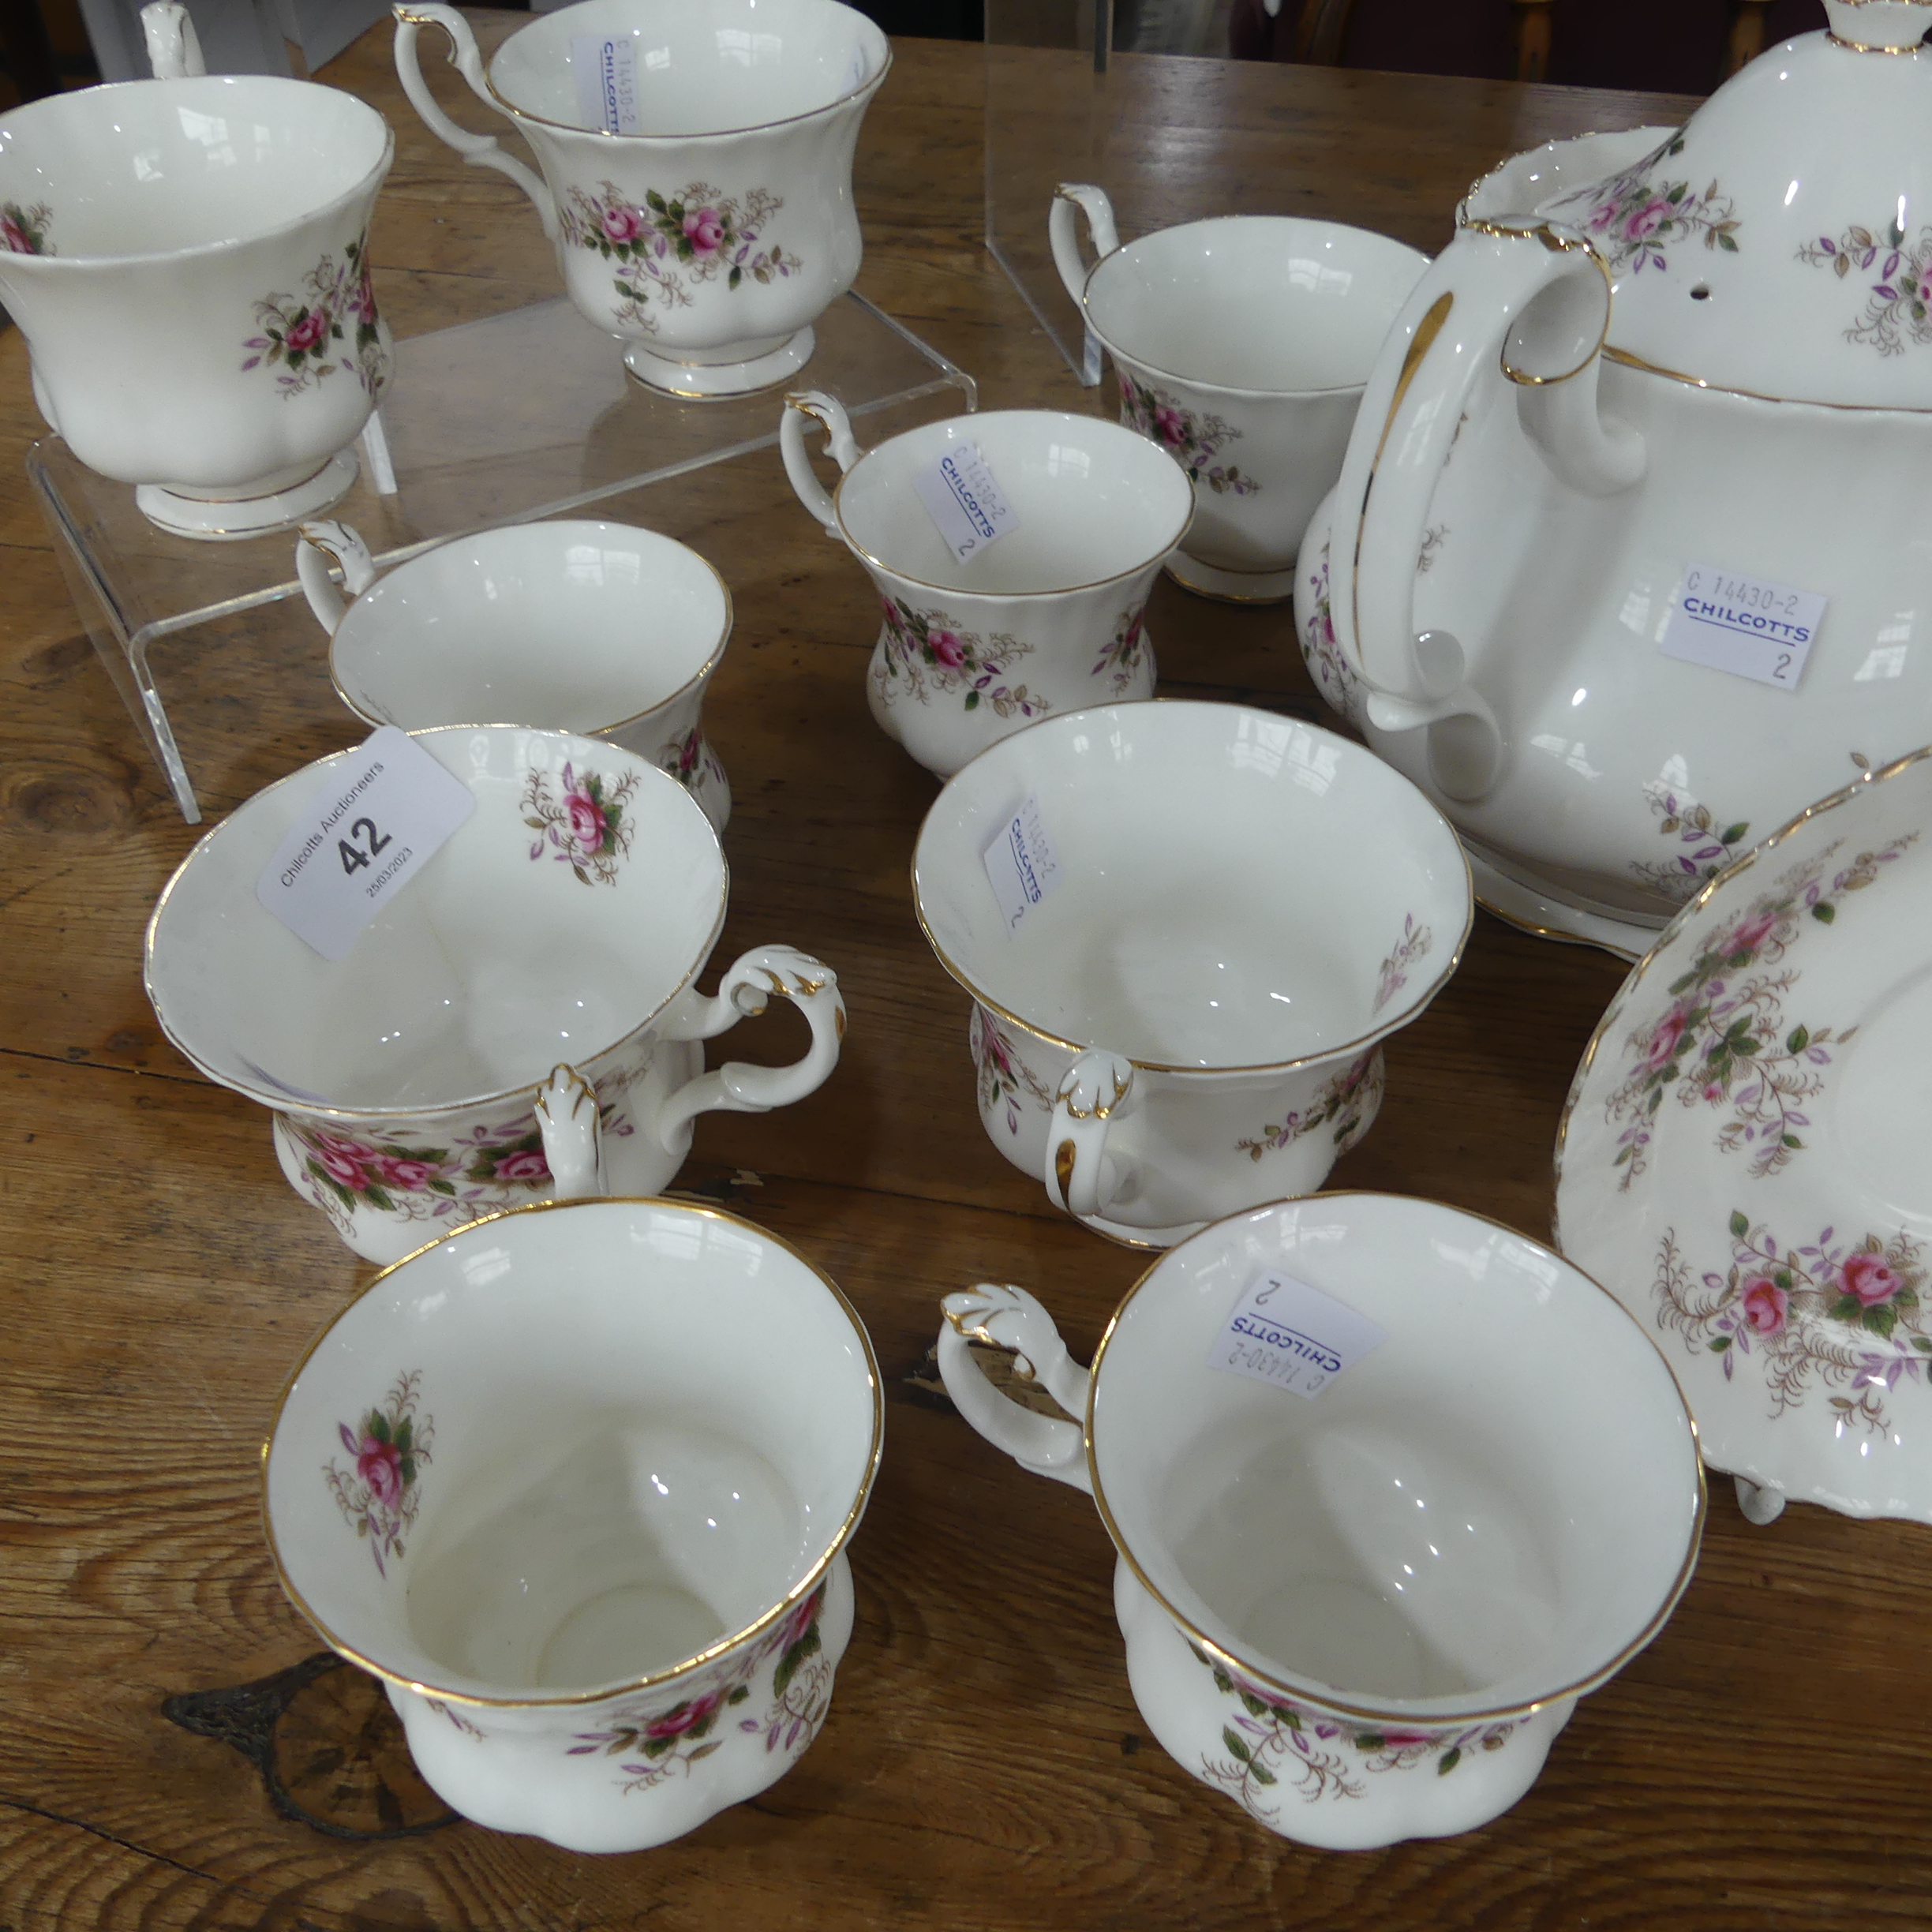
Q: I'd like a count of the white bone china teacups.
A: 9